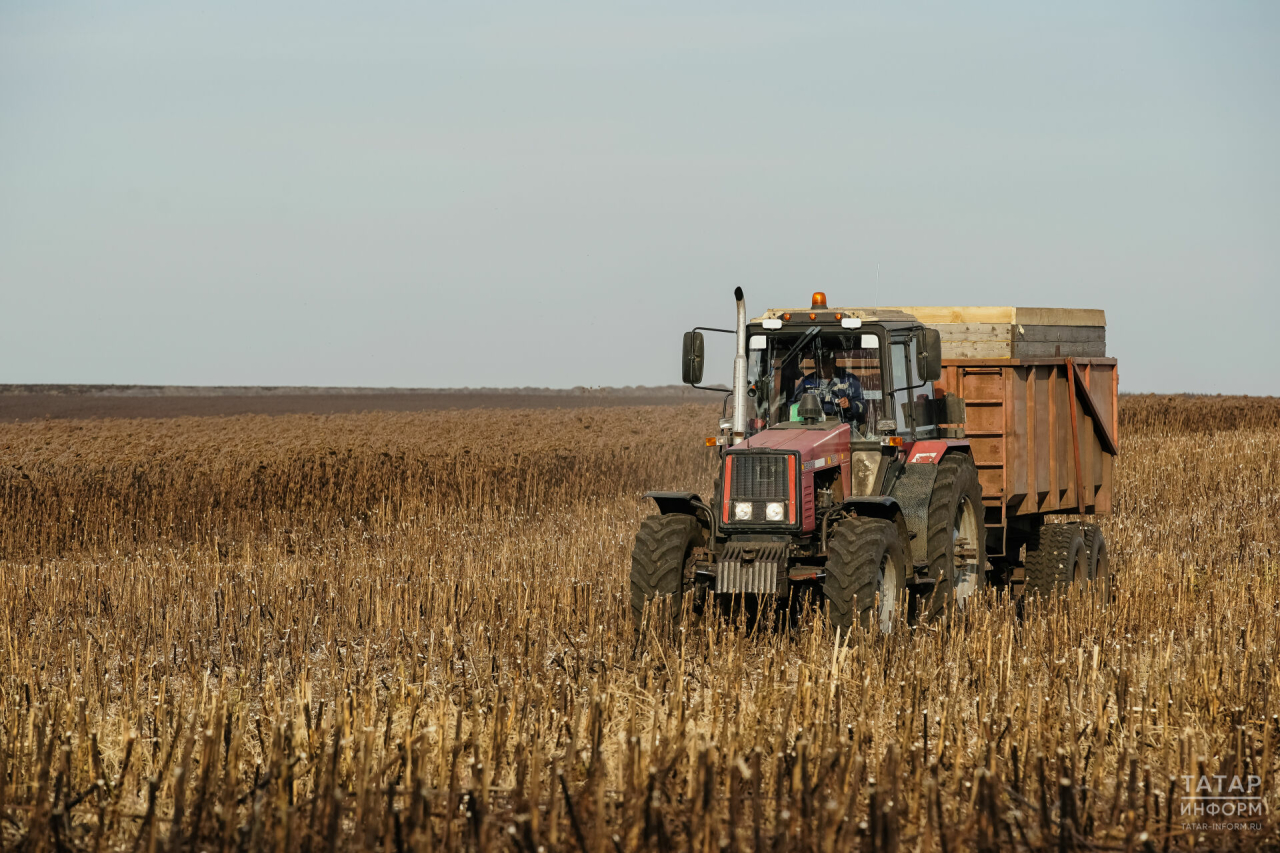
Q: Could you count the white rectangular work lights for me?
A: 2